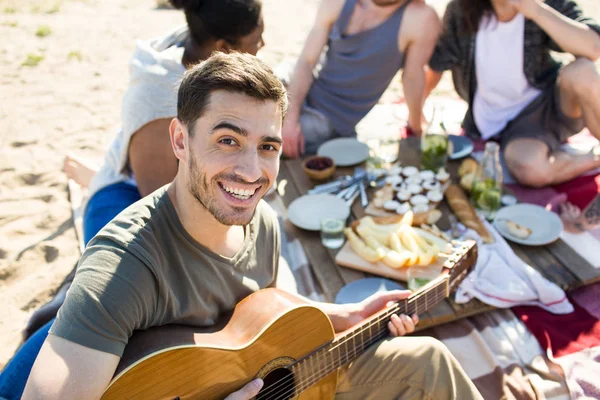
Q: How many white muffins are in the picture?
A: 15